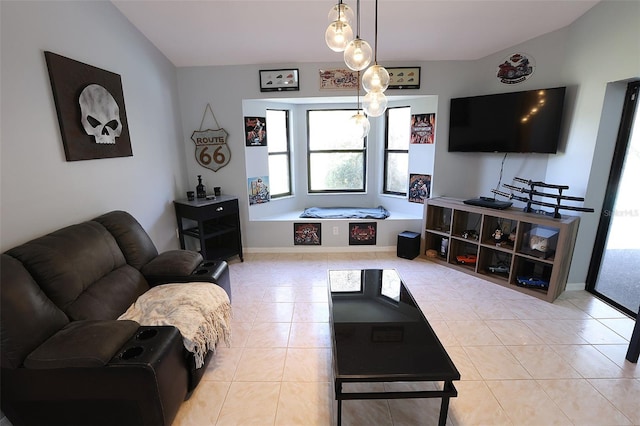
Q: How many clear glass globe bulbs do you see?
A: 6